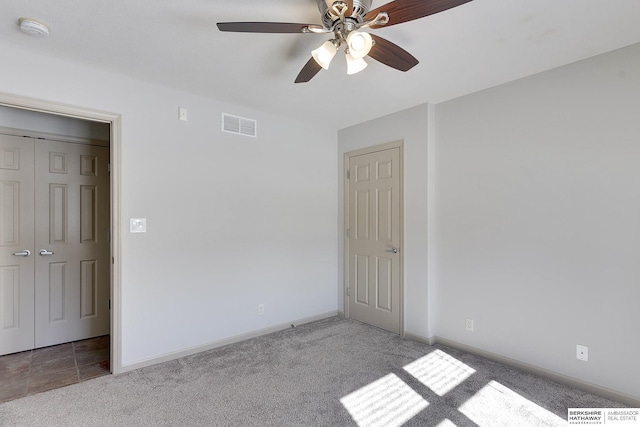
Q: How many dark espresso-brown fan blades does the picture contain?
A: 5